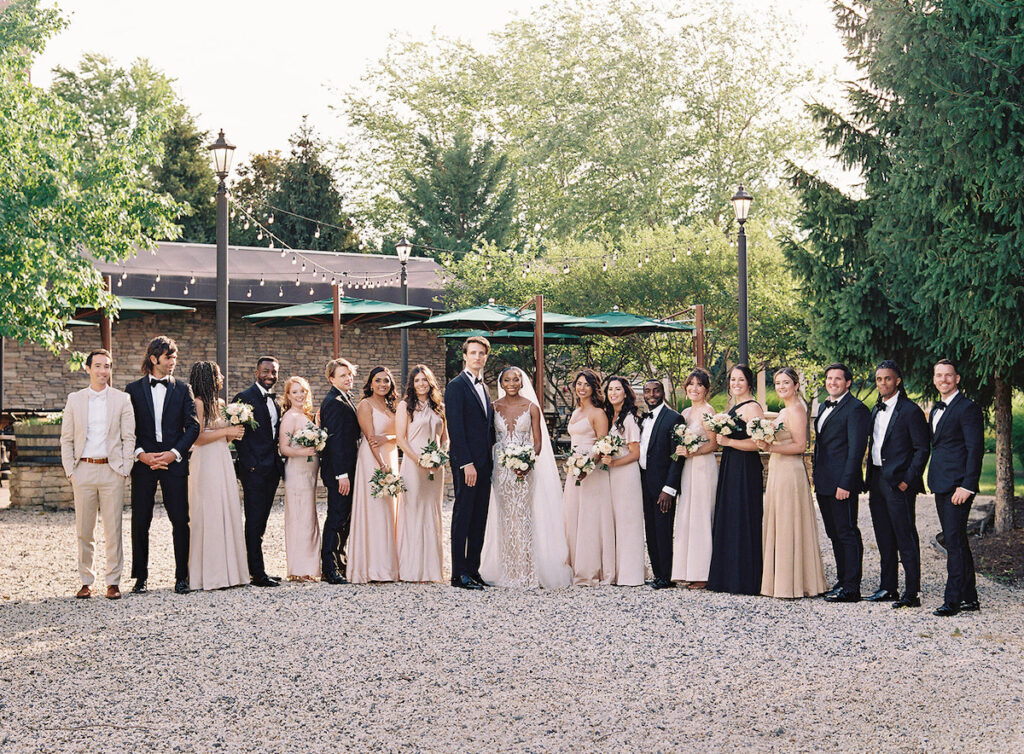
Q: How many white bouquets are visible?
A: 10